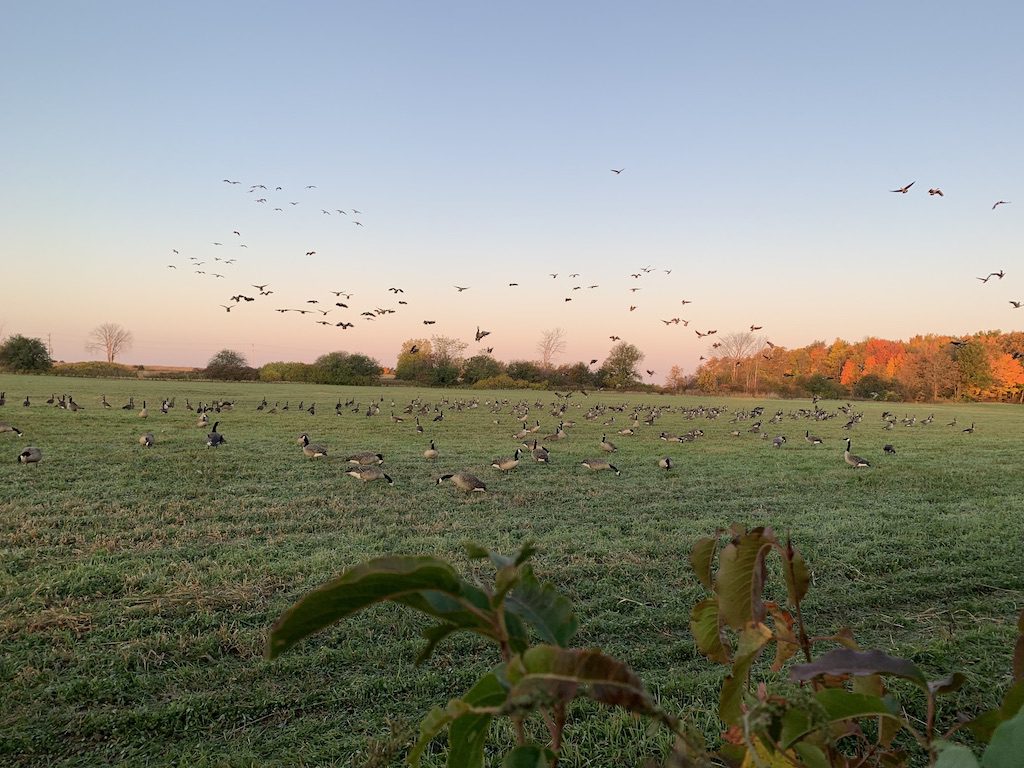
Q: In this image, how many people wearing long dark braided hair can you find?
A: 0